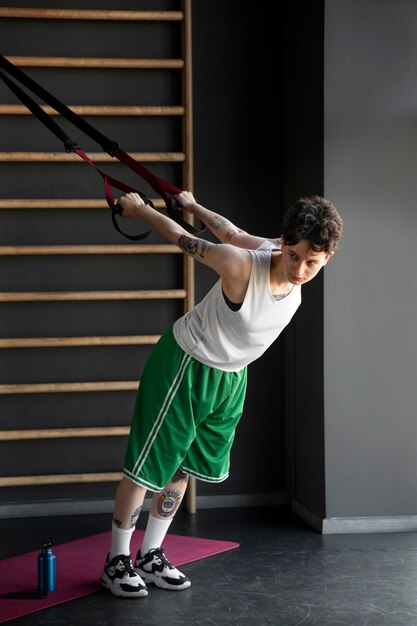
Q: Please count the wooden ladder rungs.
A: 11